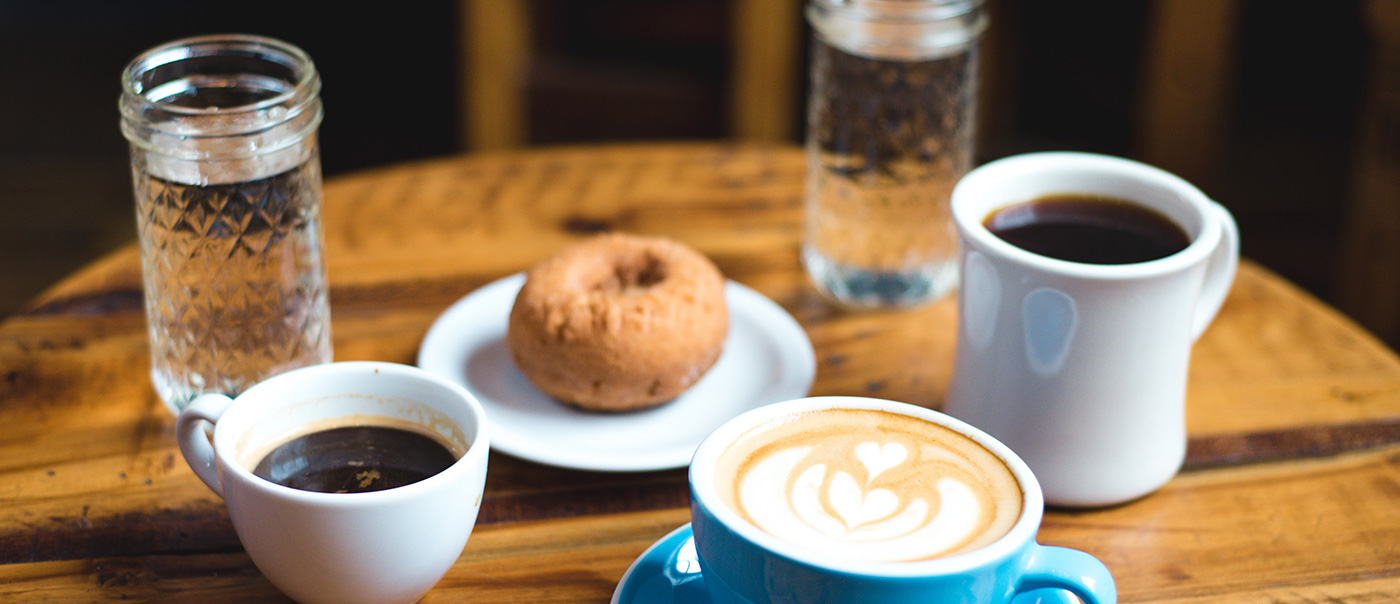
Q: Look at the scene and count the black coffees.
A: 2